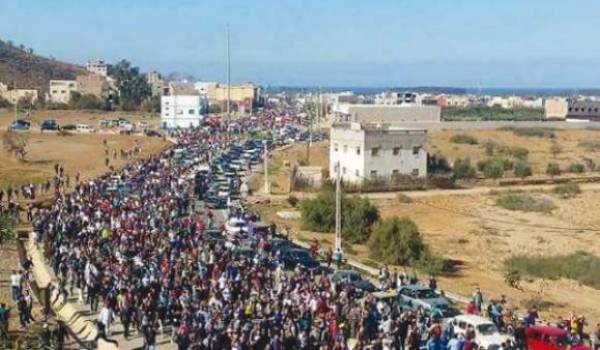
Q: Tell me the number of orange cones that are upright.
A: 0